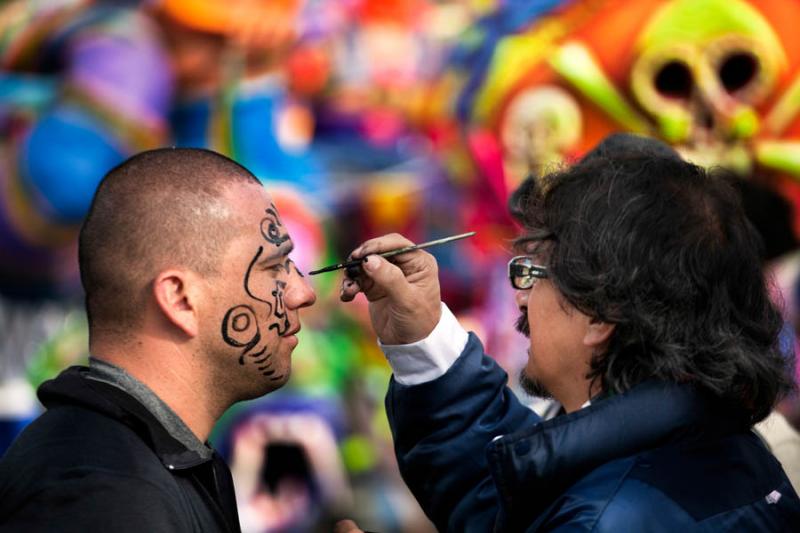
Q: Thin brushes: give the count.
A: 1